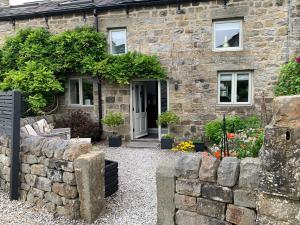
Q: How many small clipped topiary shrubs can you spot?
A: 2